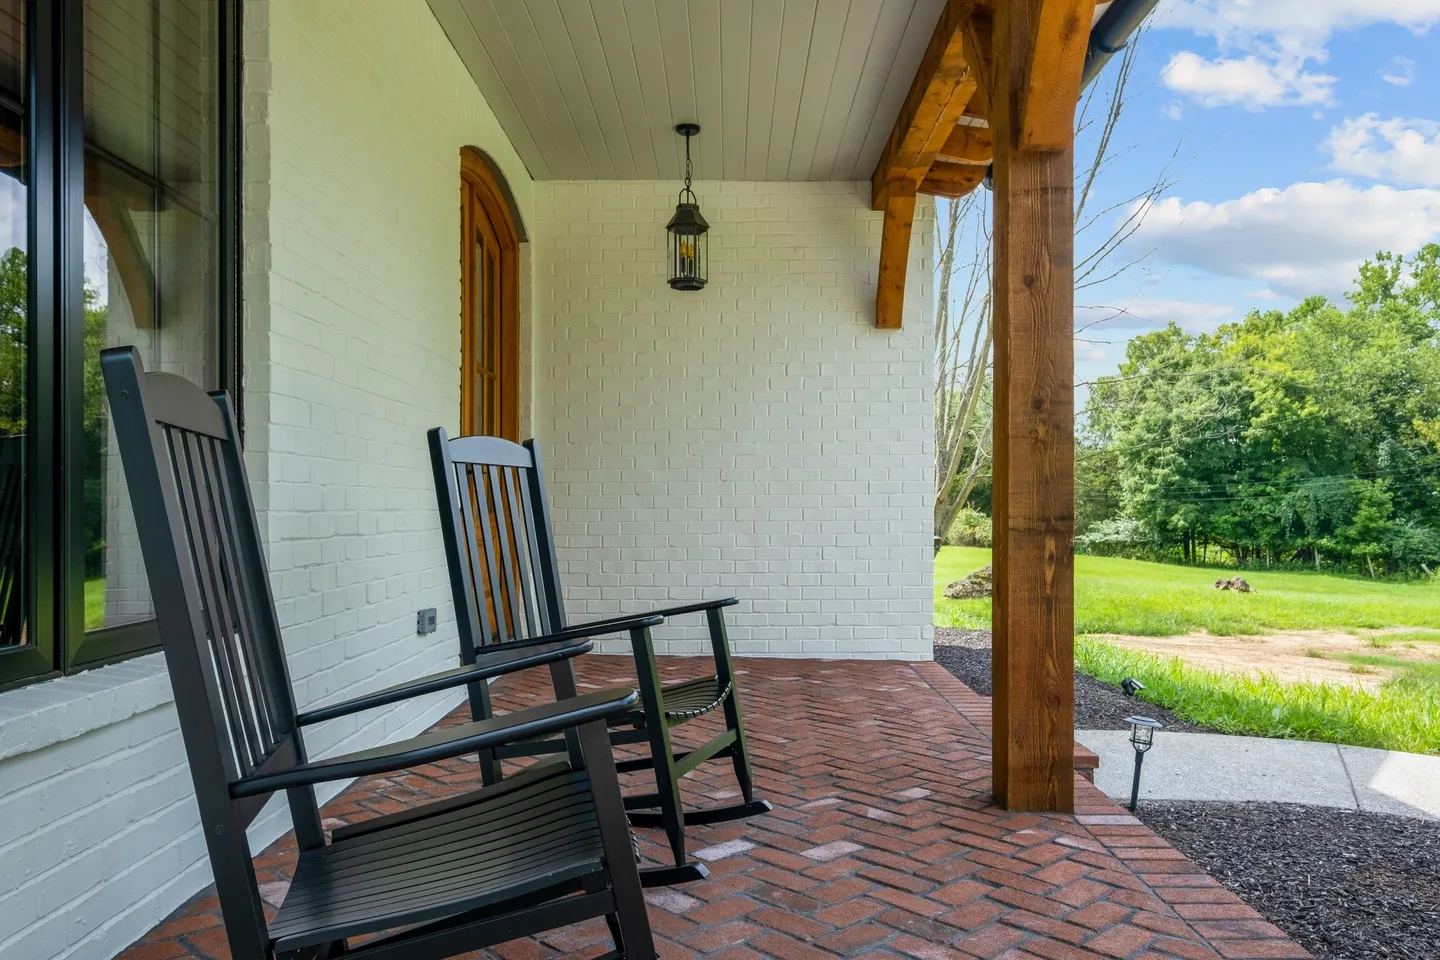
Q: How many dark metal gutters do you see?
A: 1